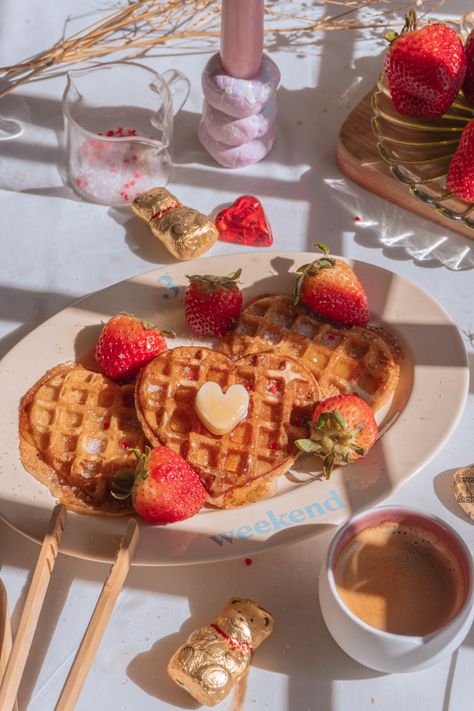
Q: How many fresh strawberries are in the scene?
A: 8